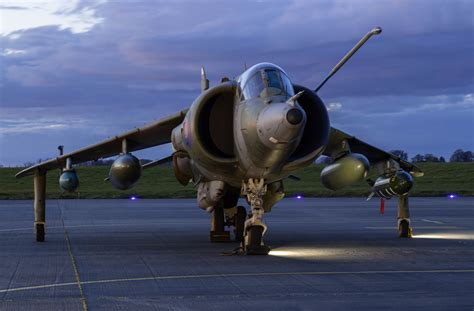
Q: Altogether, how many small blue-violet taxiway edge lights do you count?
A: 3